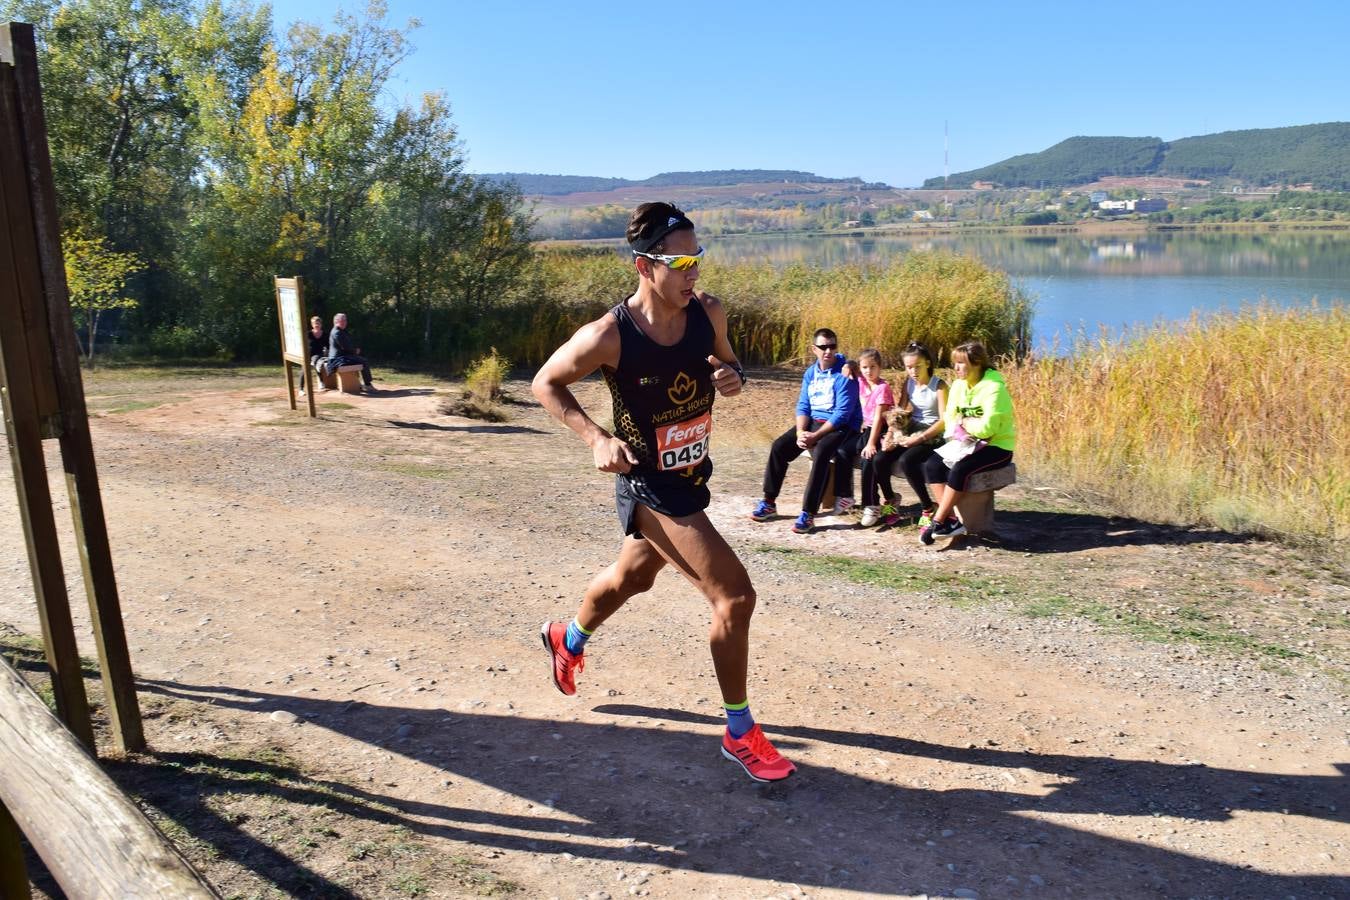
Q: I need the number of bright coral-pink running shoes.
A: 2